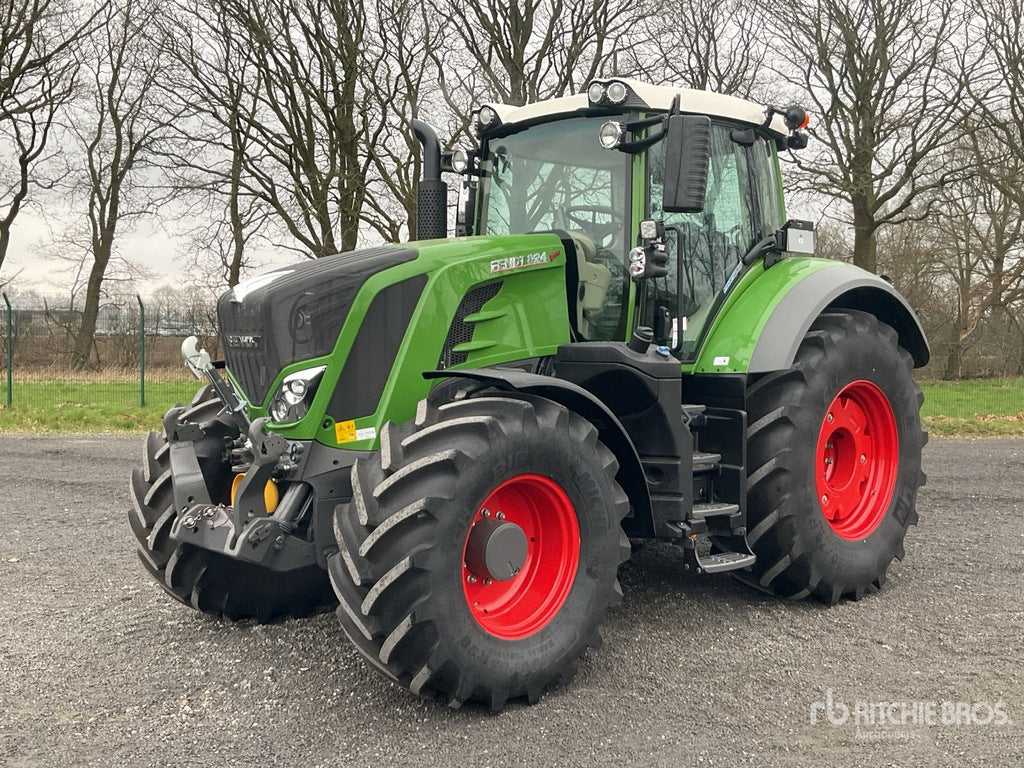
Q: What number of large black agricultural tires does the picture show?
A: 3